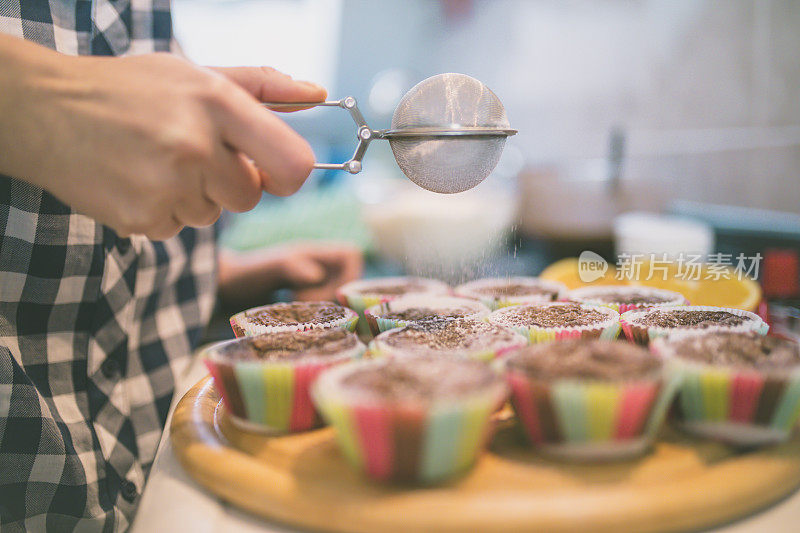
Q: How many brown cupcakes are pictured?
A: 12